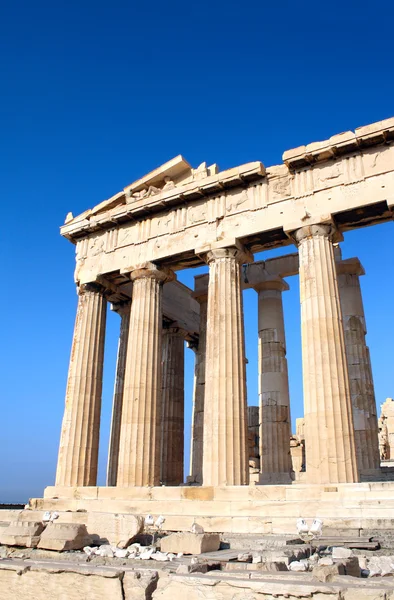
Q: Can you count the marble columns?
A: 9